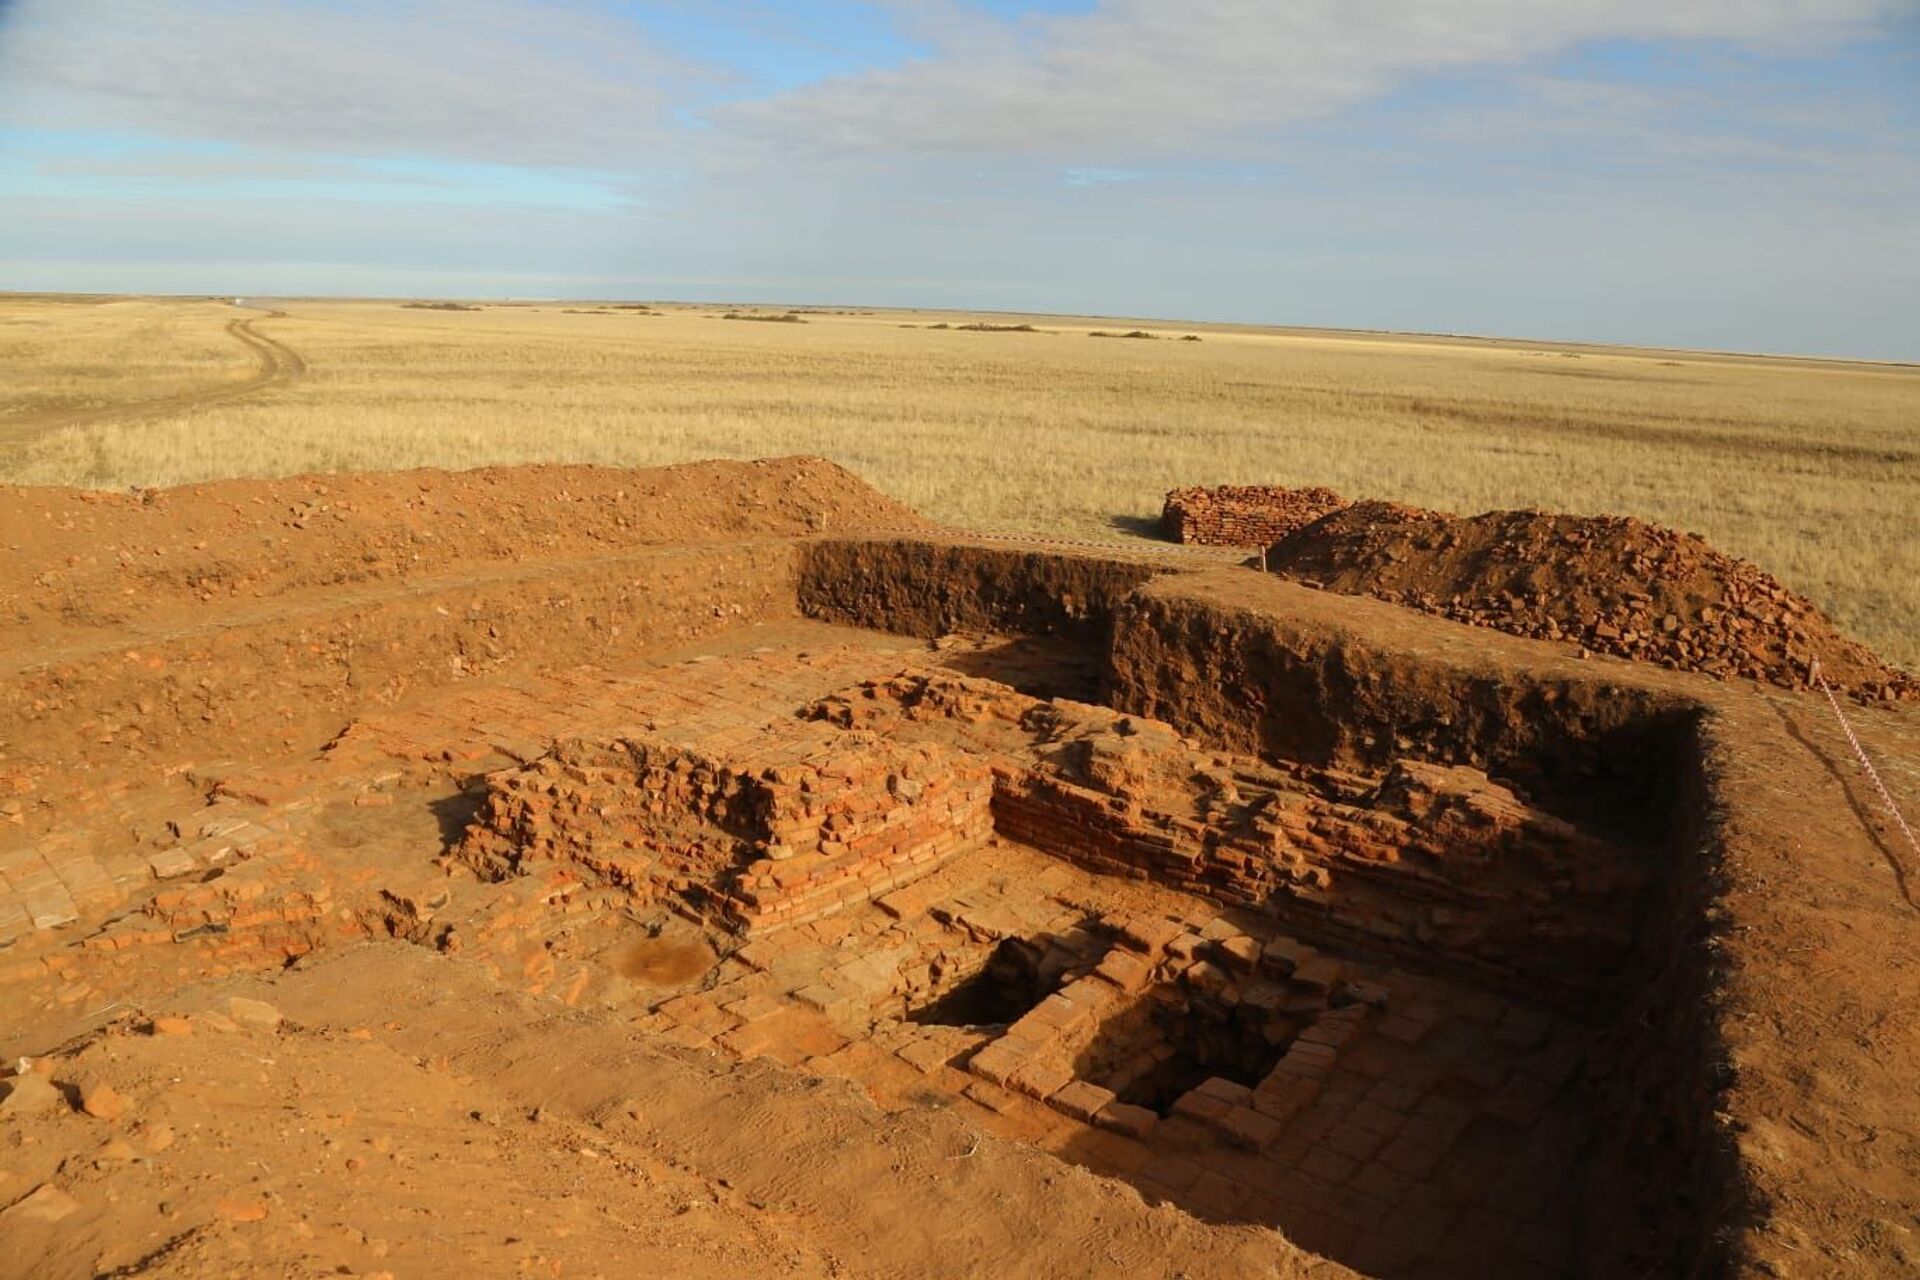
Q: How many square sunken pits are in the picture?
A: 2